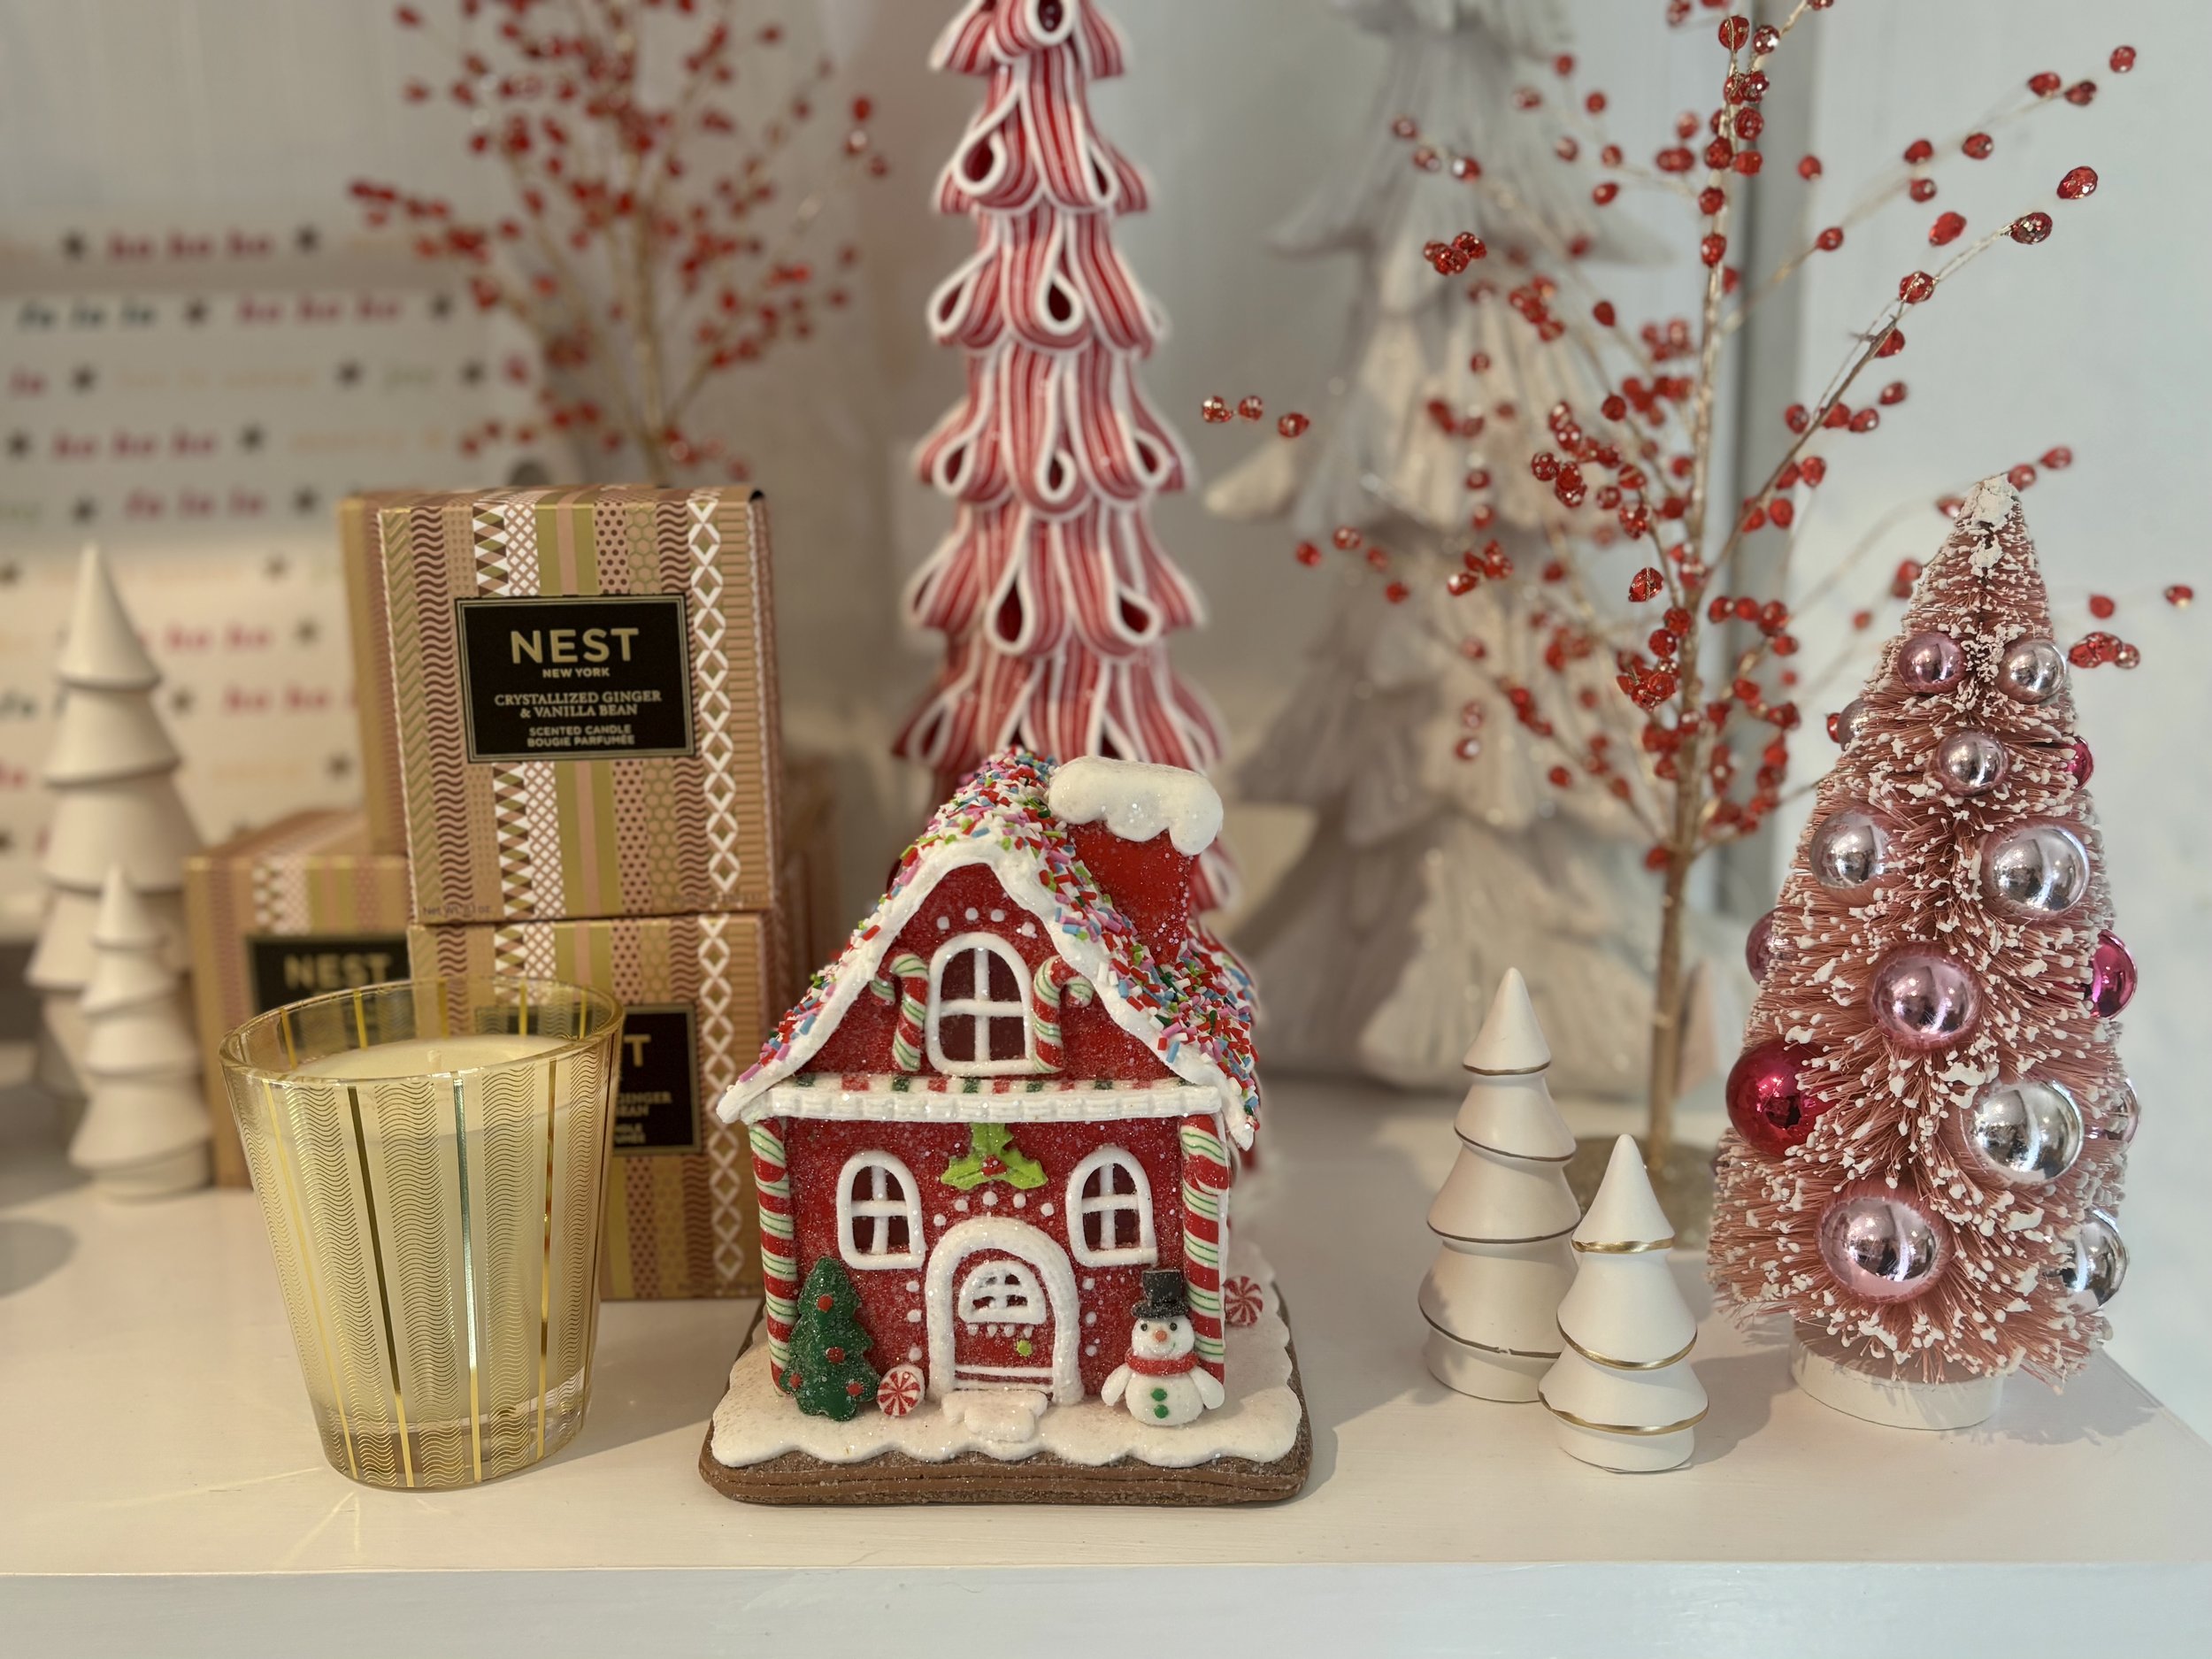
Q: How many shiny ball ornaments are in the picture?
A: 15